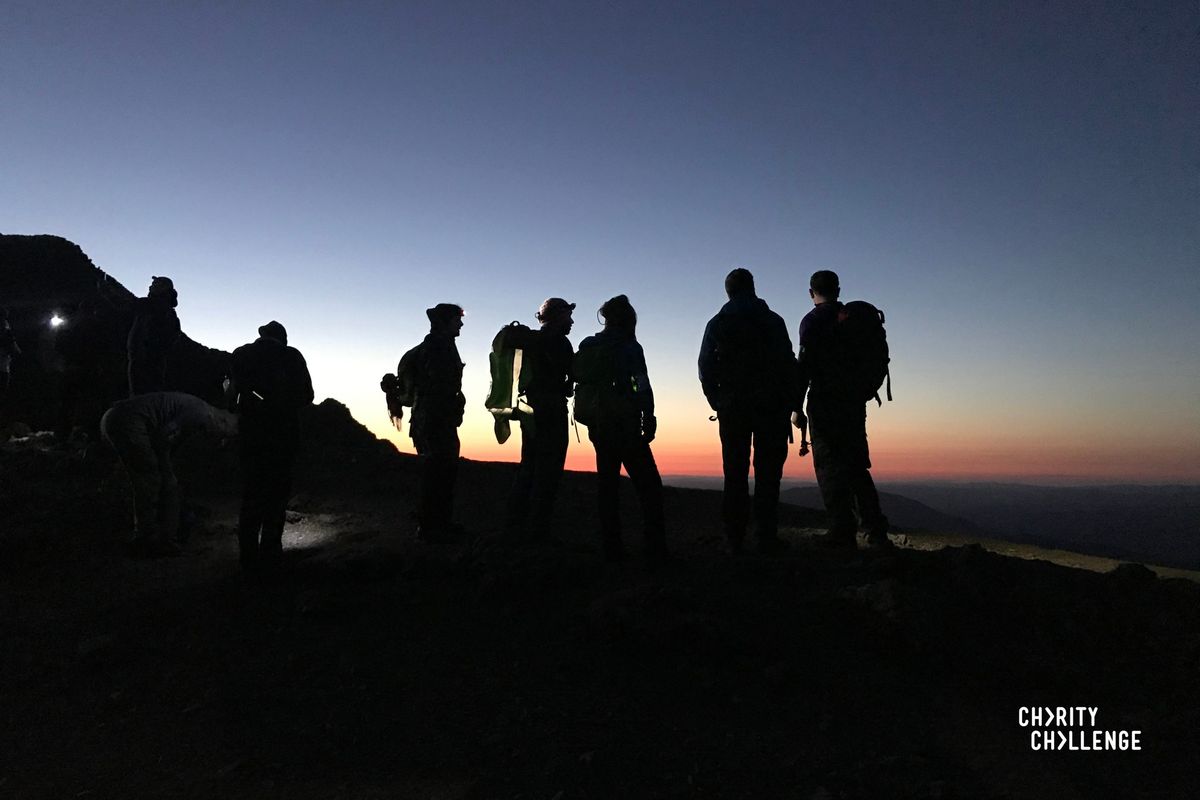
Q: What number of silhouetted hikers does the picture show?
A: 8